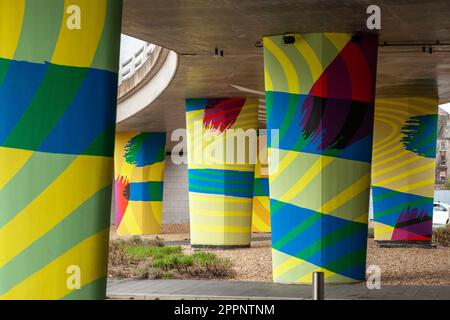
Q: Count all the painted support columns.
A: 6